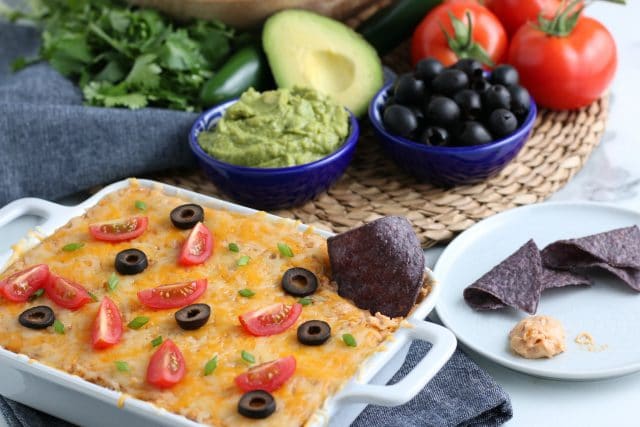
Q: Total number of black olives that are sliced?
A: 7